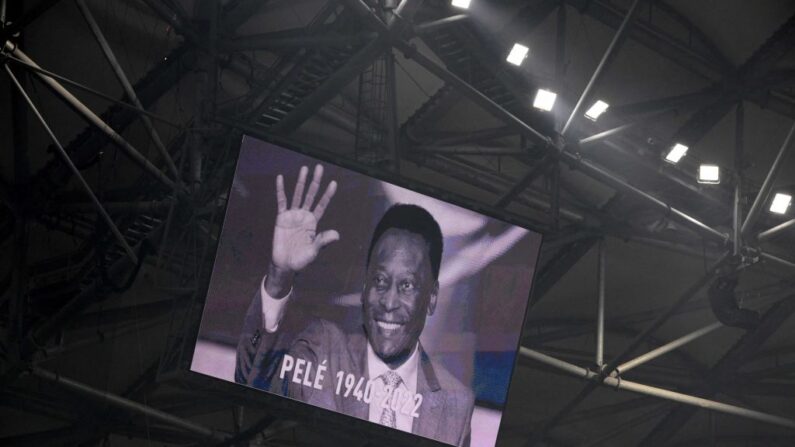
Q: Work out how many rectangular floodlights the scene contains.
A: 7